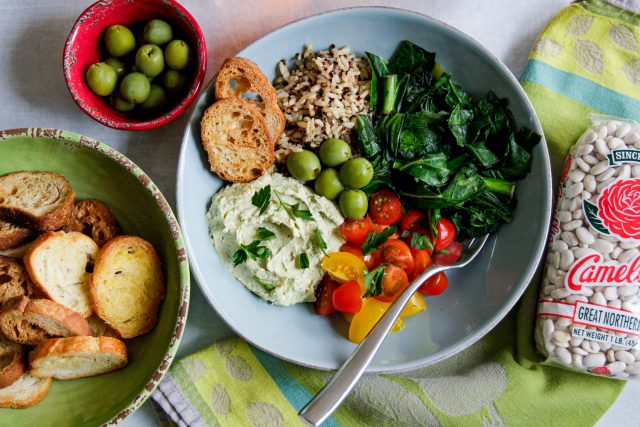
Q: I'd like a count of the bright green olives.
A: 15